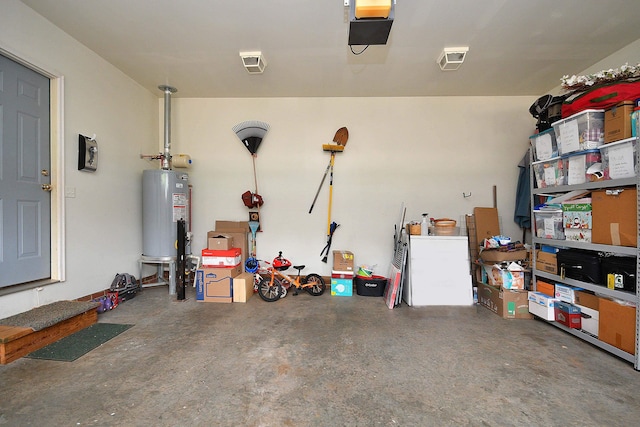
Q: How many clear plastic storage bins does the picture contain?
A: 6